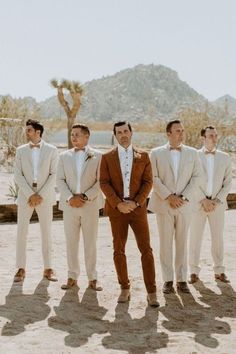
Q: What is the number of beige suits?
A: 4